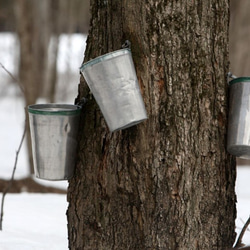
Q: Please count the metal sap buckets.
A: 3